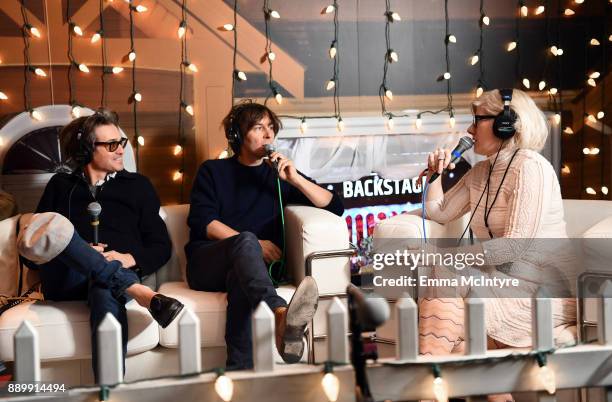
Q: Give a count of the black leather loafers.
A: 1